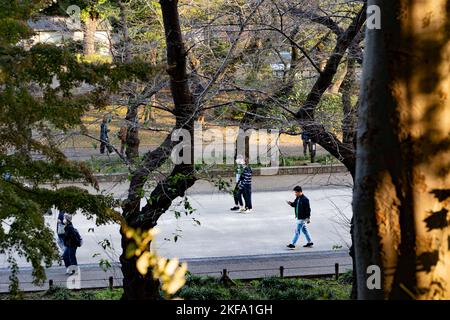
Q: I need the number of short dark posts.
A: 5